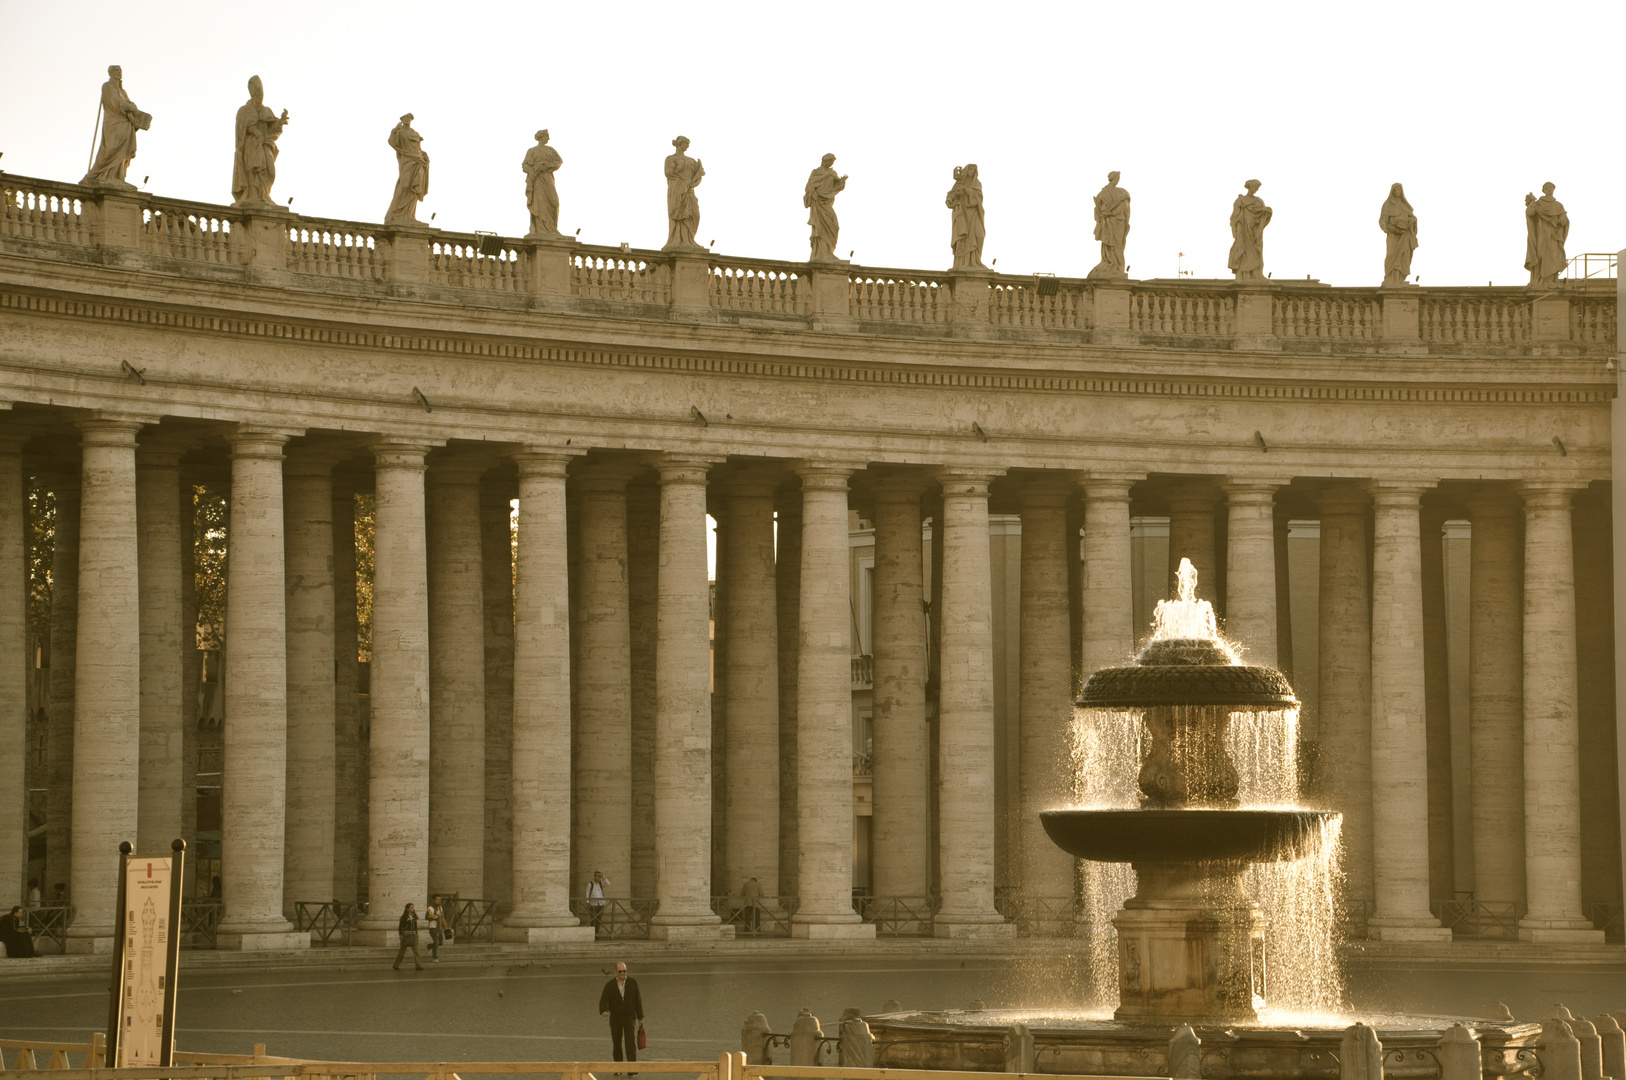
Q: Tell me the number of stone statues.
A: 11